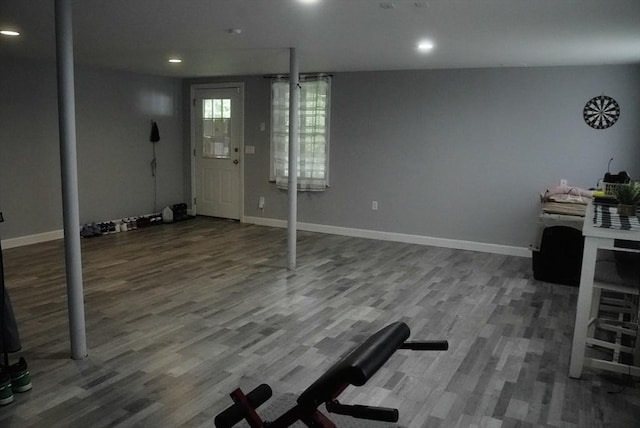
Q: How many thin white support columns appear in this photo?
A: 2